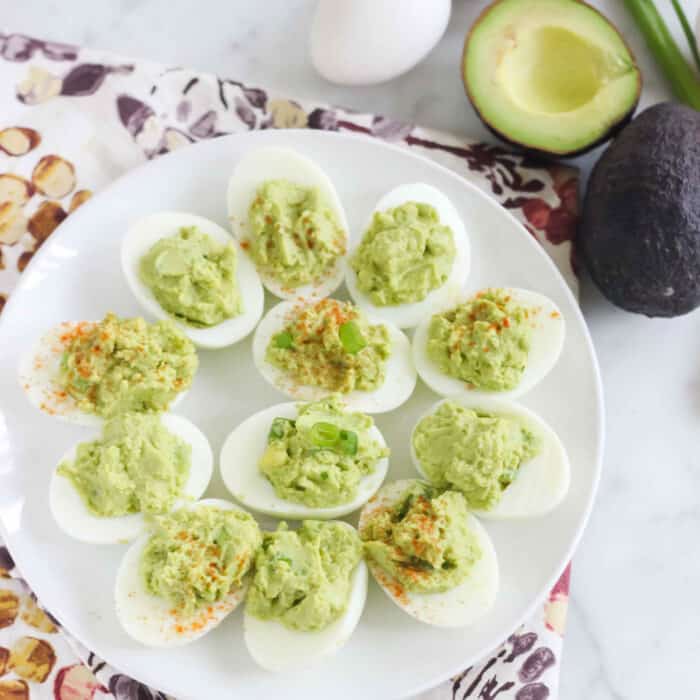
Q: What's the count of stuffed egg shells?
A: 12